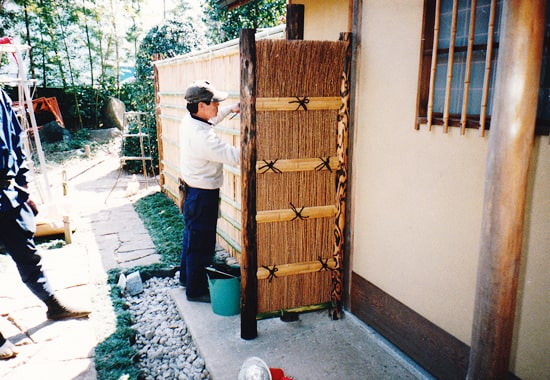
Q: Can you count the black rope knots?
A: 6